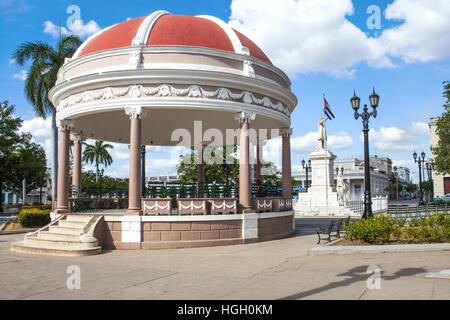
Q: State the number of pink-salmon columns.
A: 7